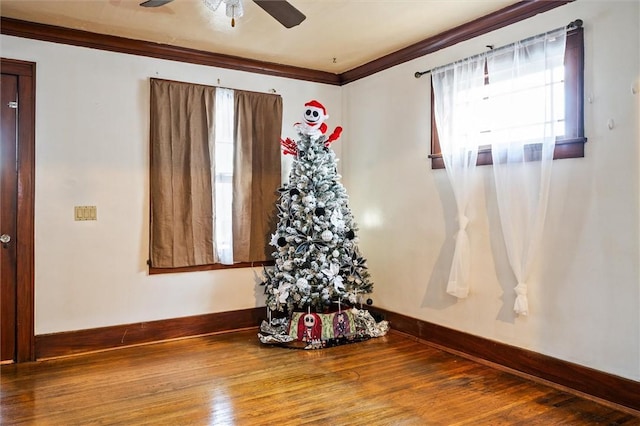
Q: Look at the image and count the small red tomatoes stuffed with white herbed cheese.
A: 0